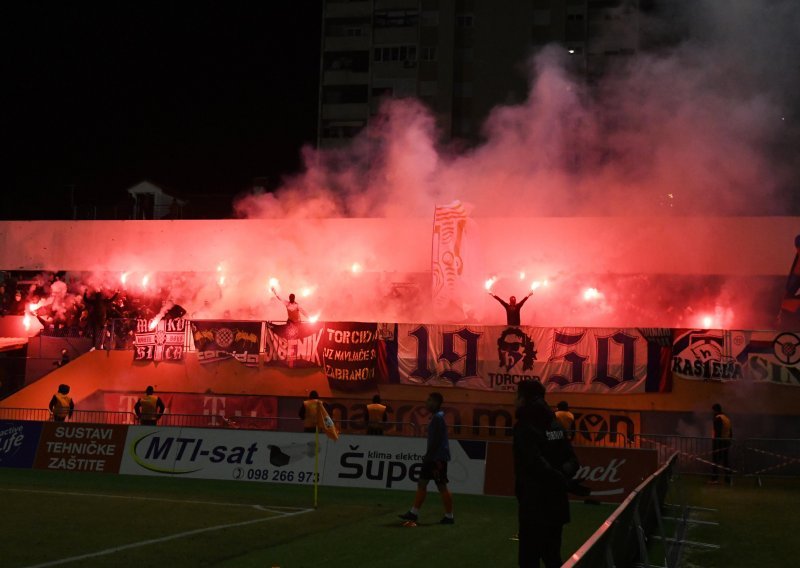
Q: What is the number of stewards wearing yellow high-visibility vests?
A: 6